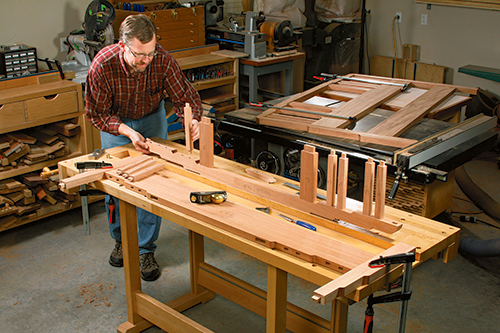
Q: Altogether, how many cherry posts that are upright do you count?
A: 7